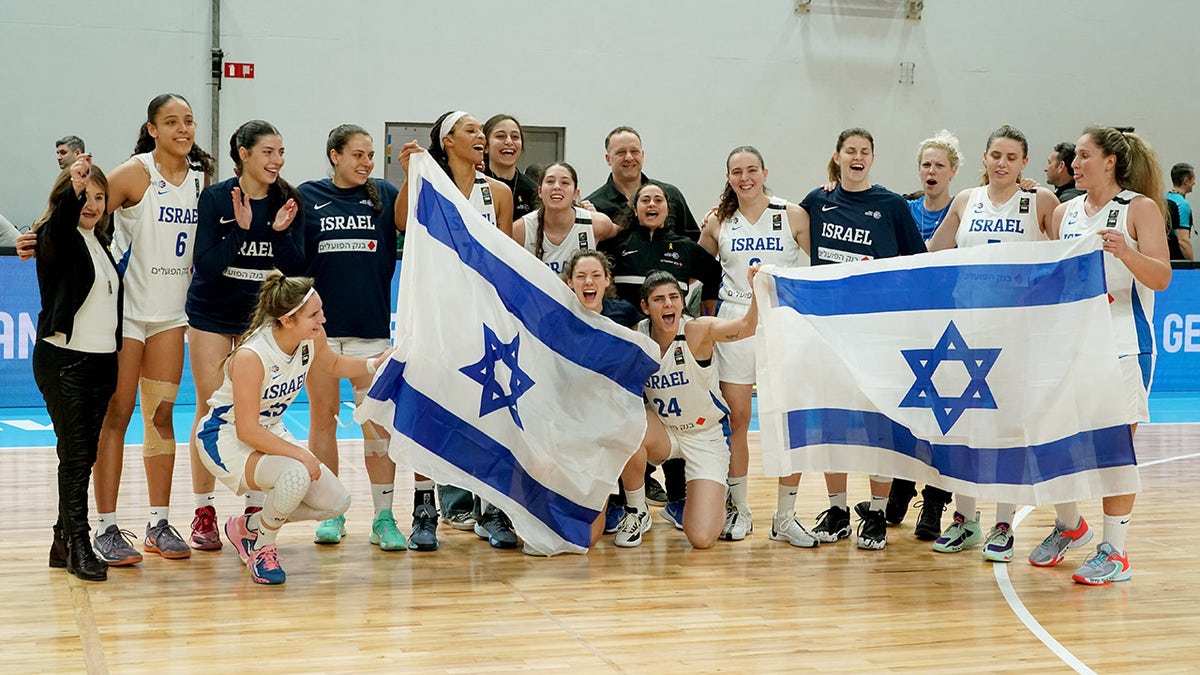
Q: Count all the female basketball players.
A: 12